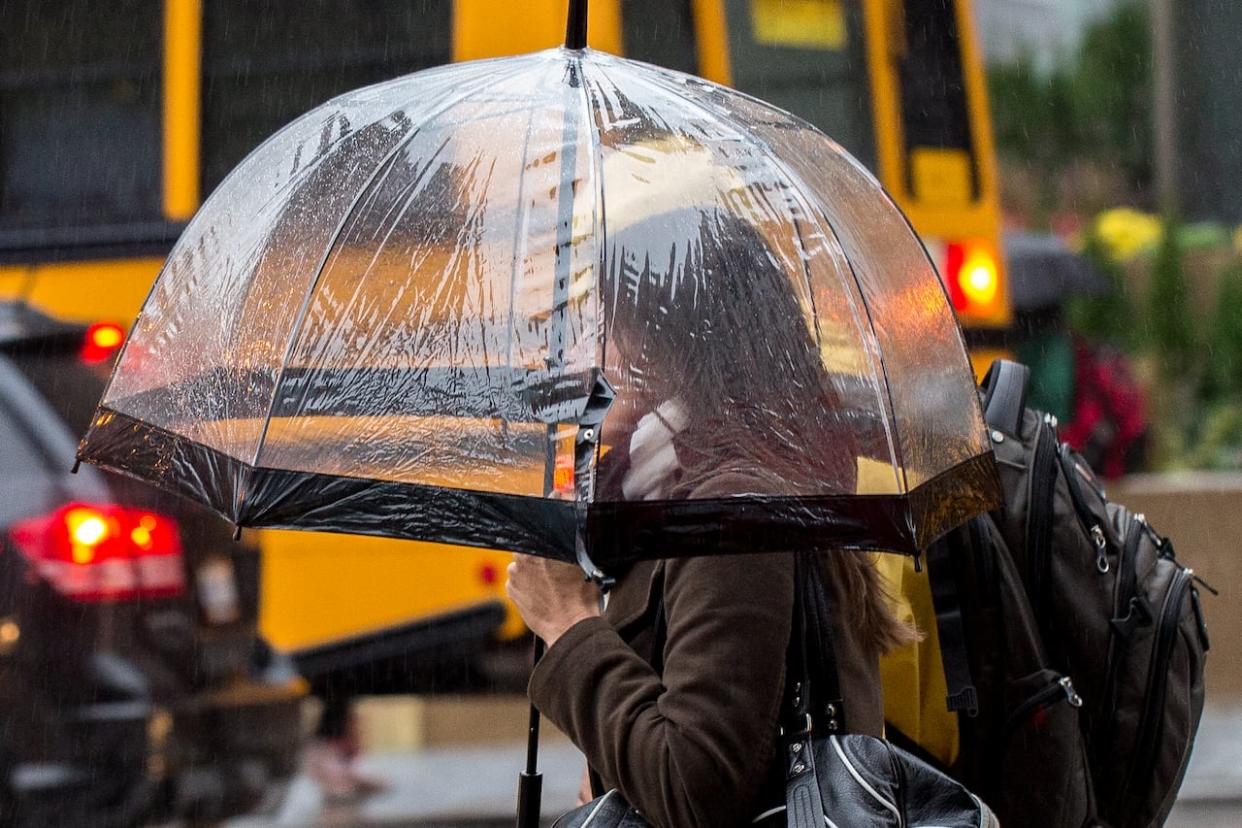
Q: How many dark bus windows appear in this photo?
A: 5